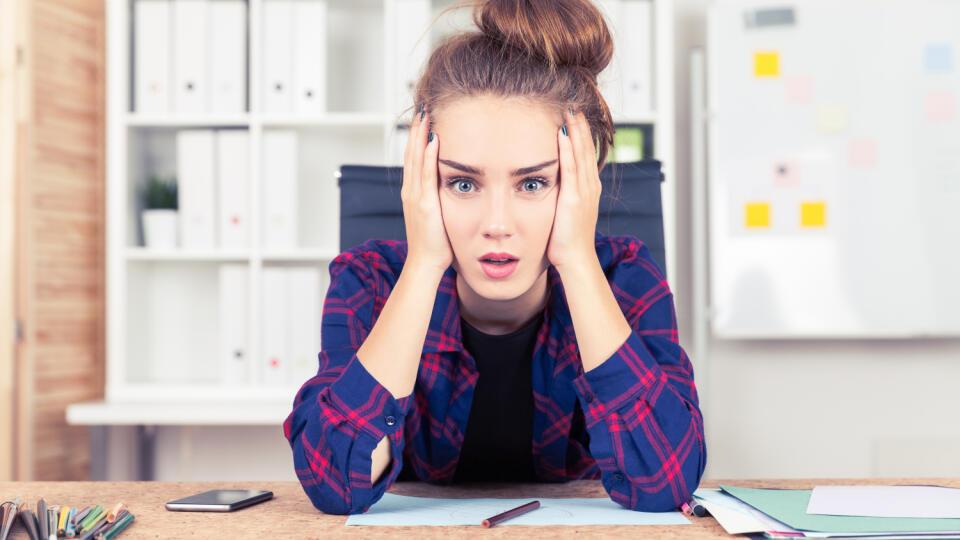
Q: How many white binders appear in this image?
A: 14